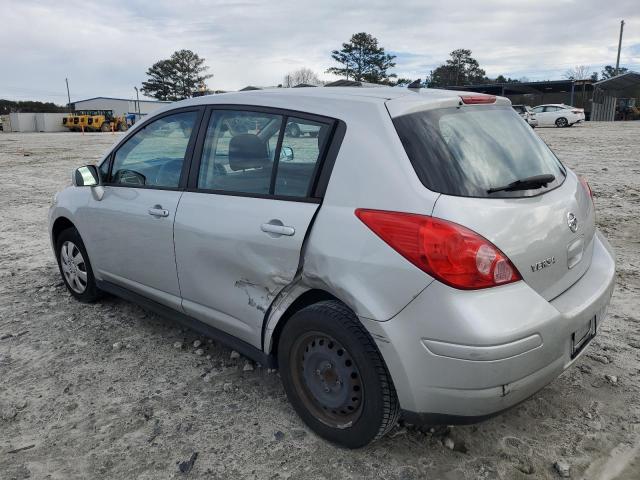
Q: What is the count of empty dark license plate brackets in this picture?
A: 1